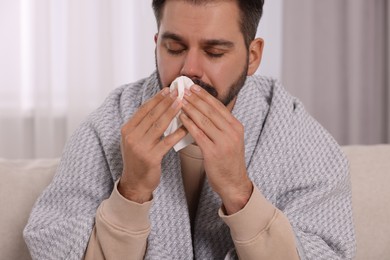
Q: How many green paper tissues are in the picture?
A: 0